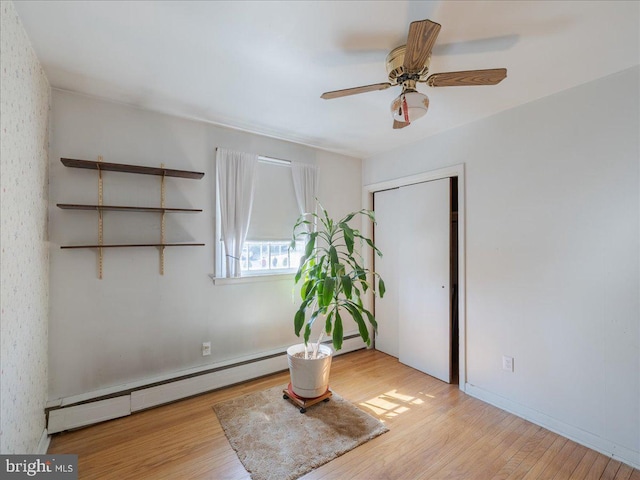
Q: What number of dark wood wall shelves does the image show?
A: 3